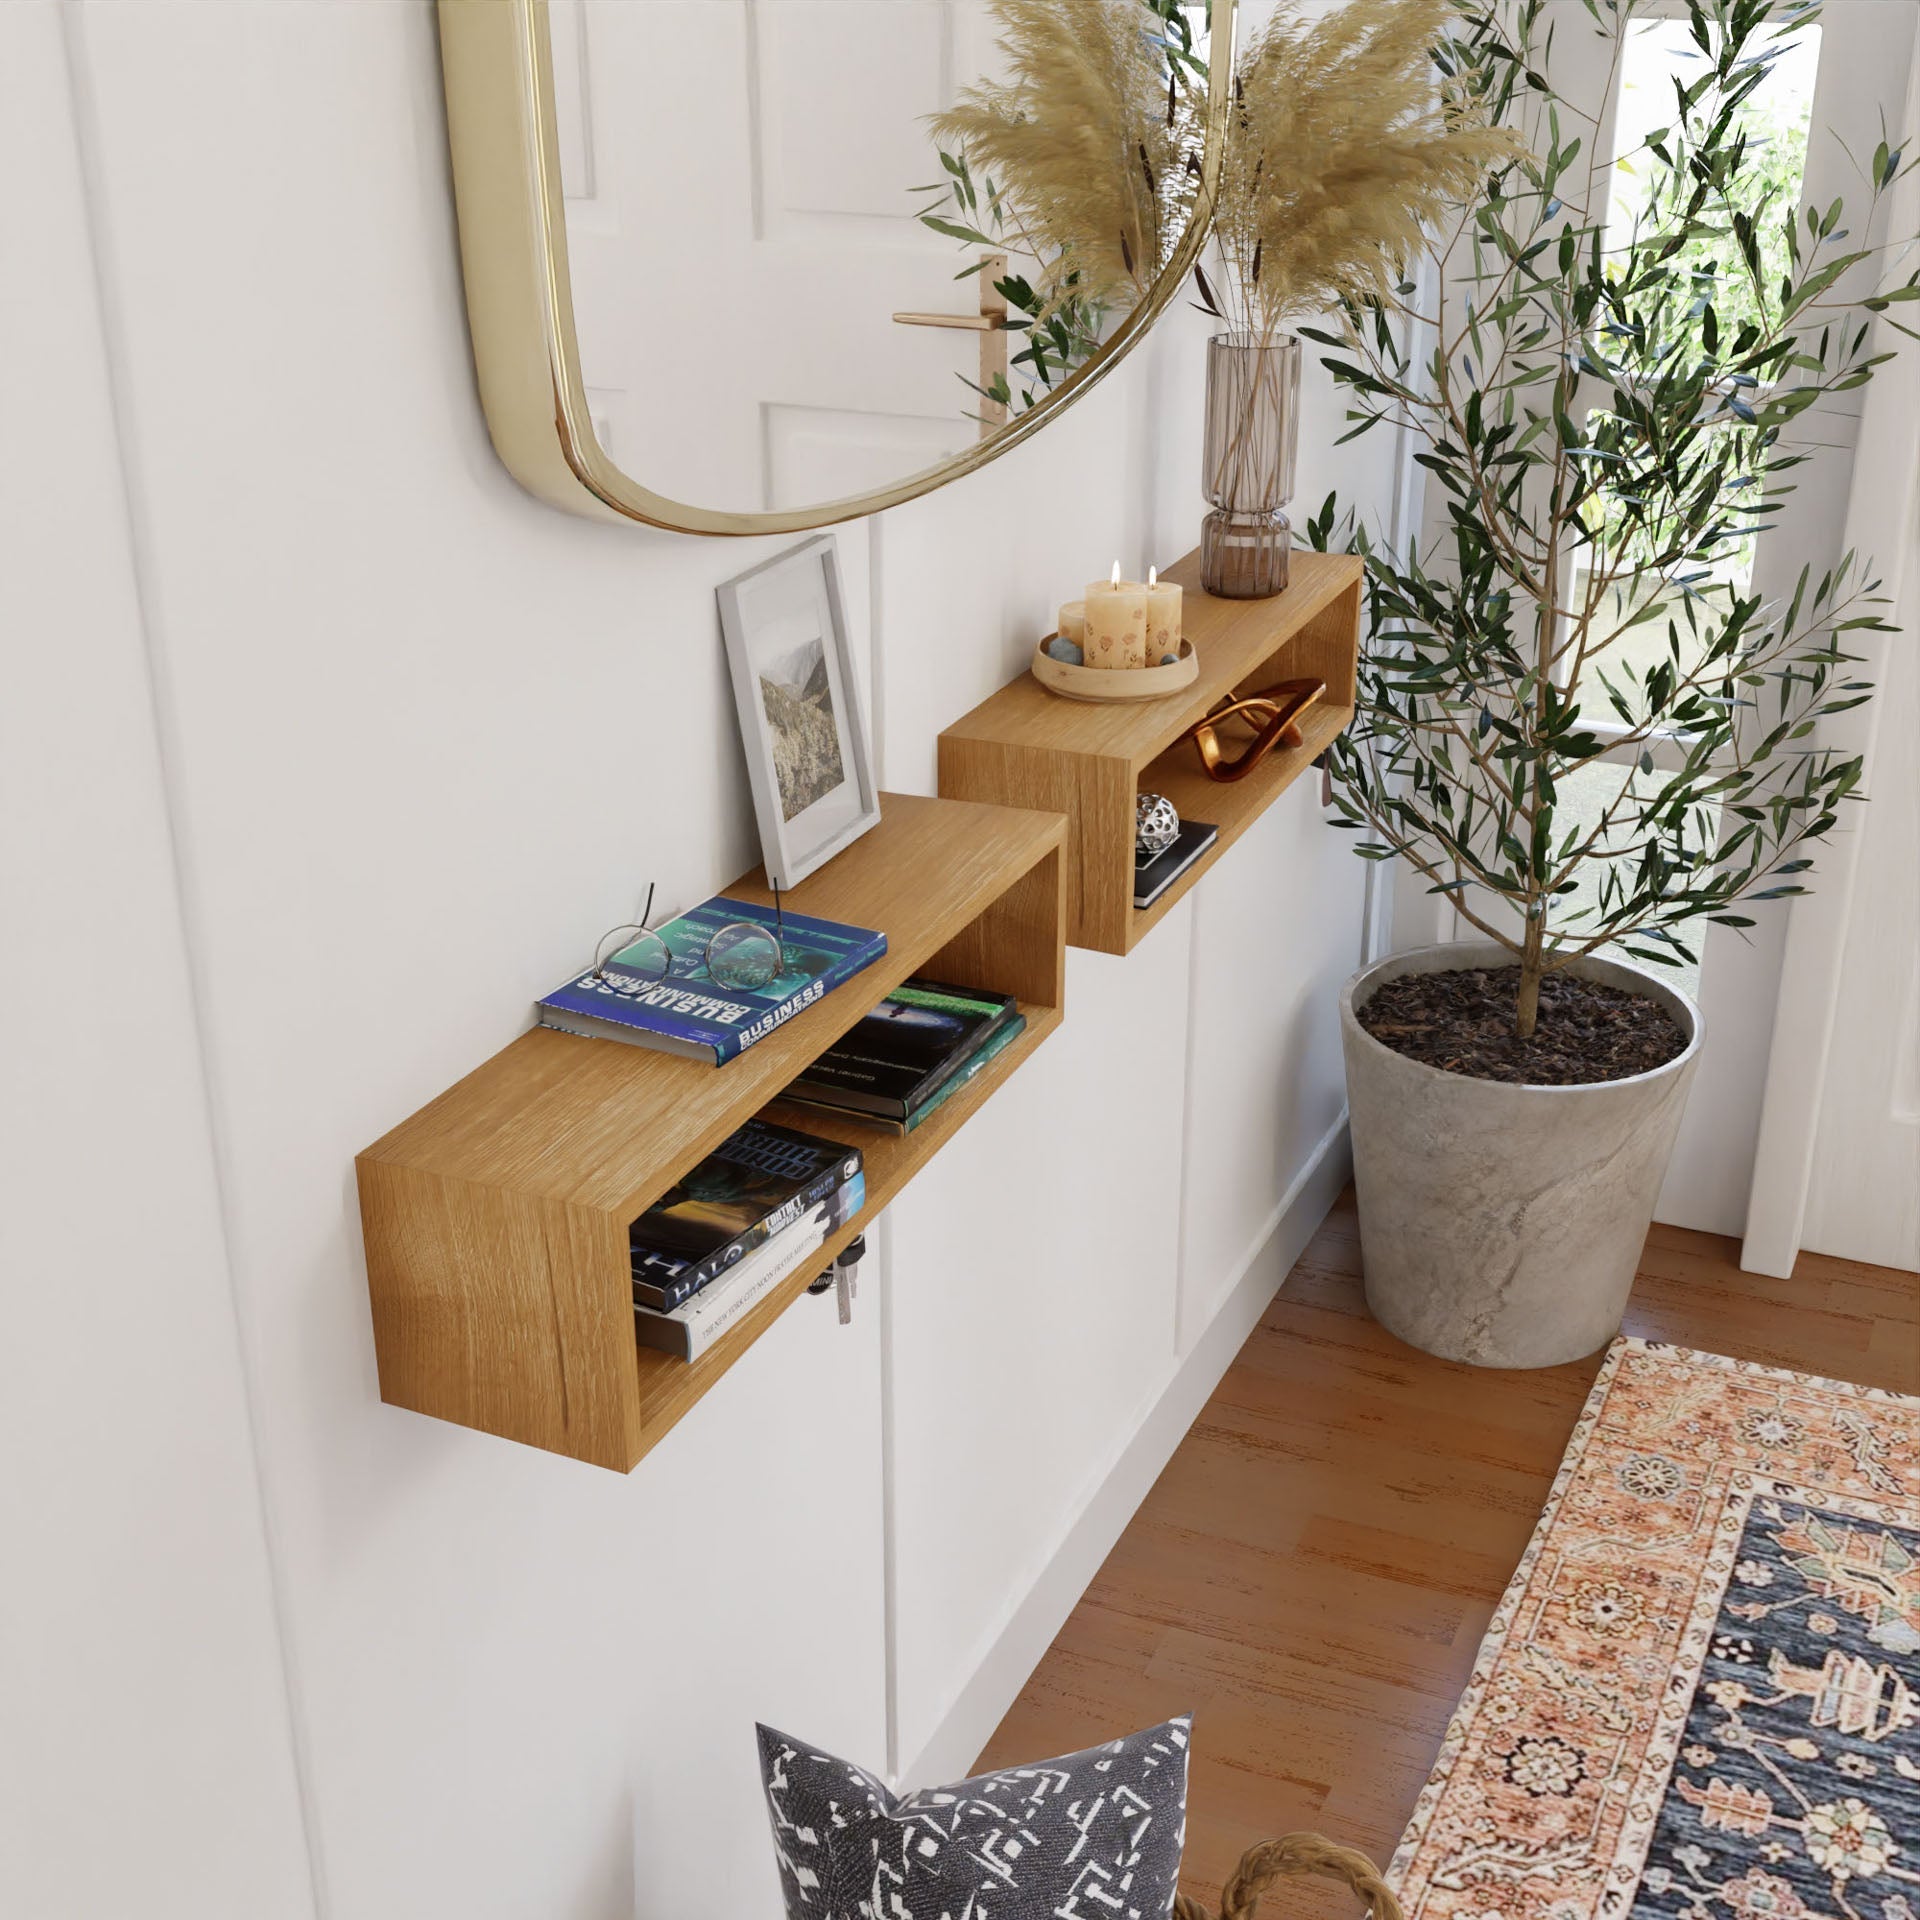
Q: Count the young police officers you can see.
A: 0